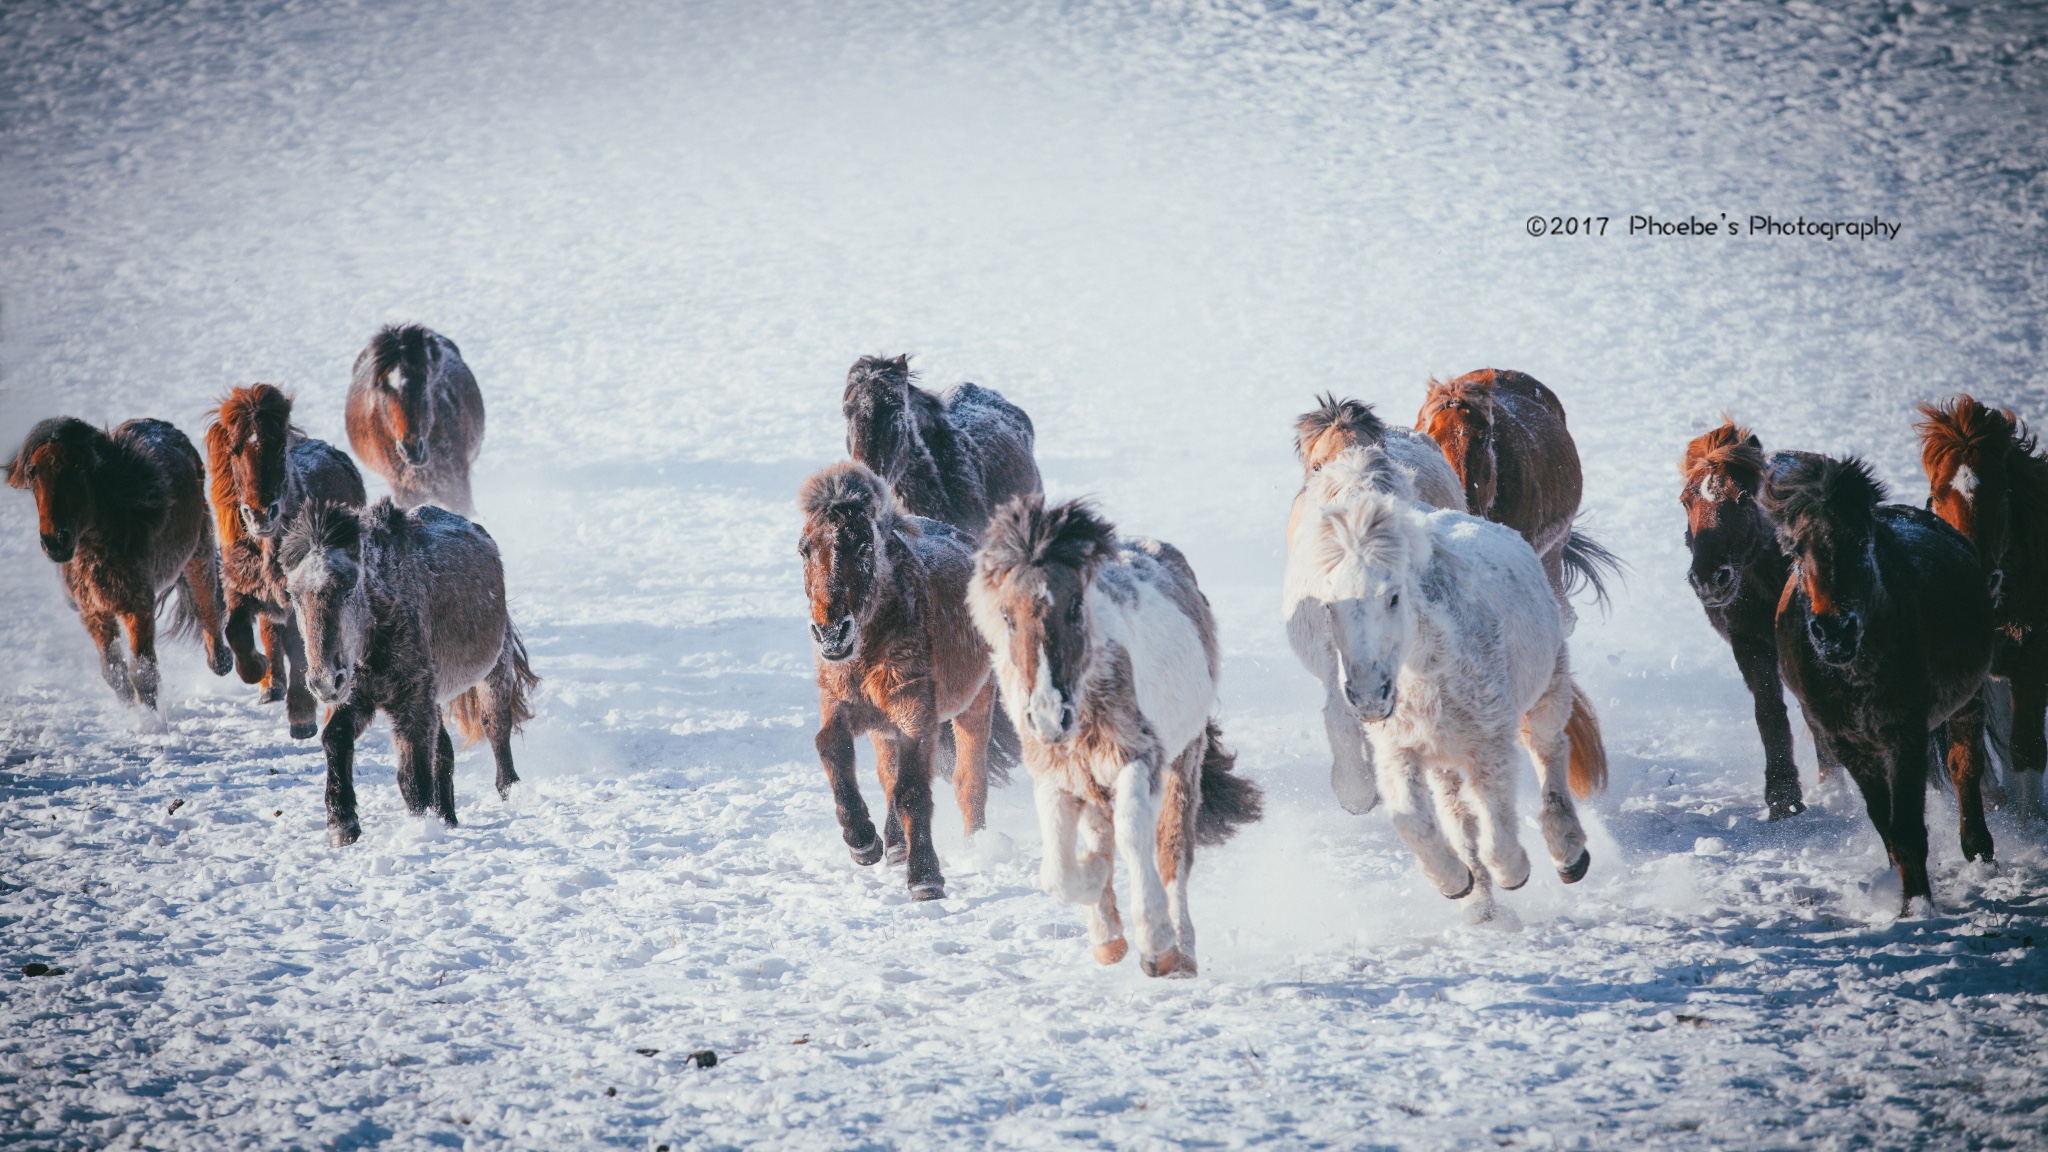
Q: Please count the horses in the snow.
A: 14